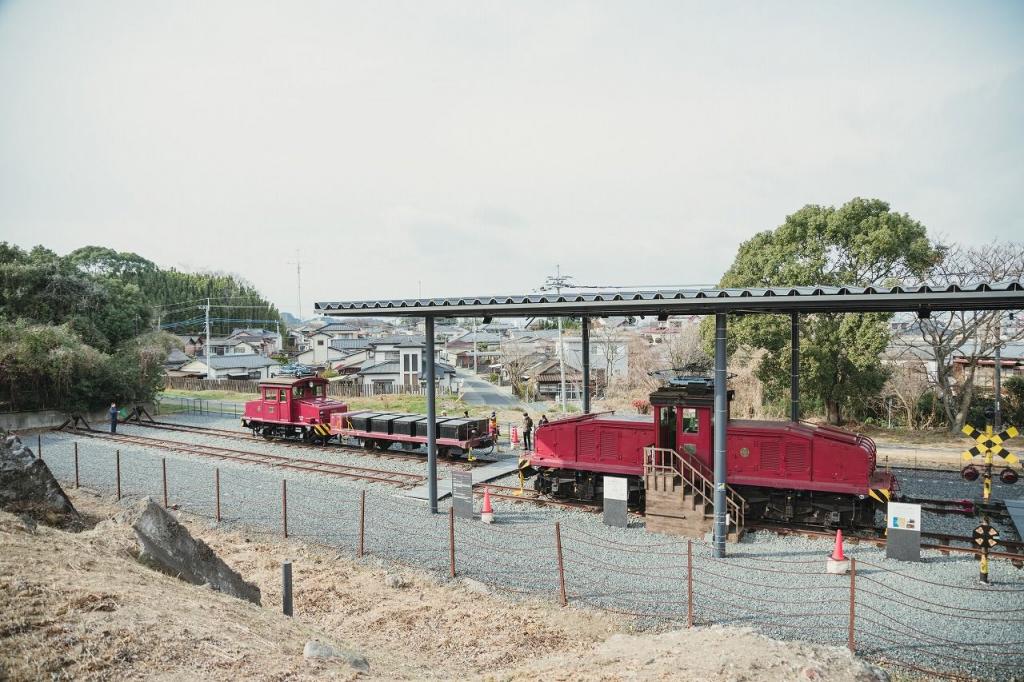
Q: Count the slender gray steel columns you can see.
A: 4